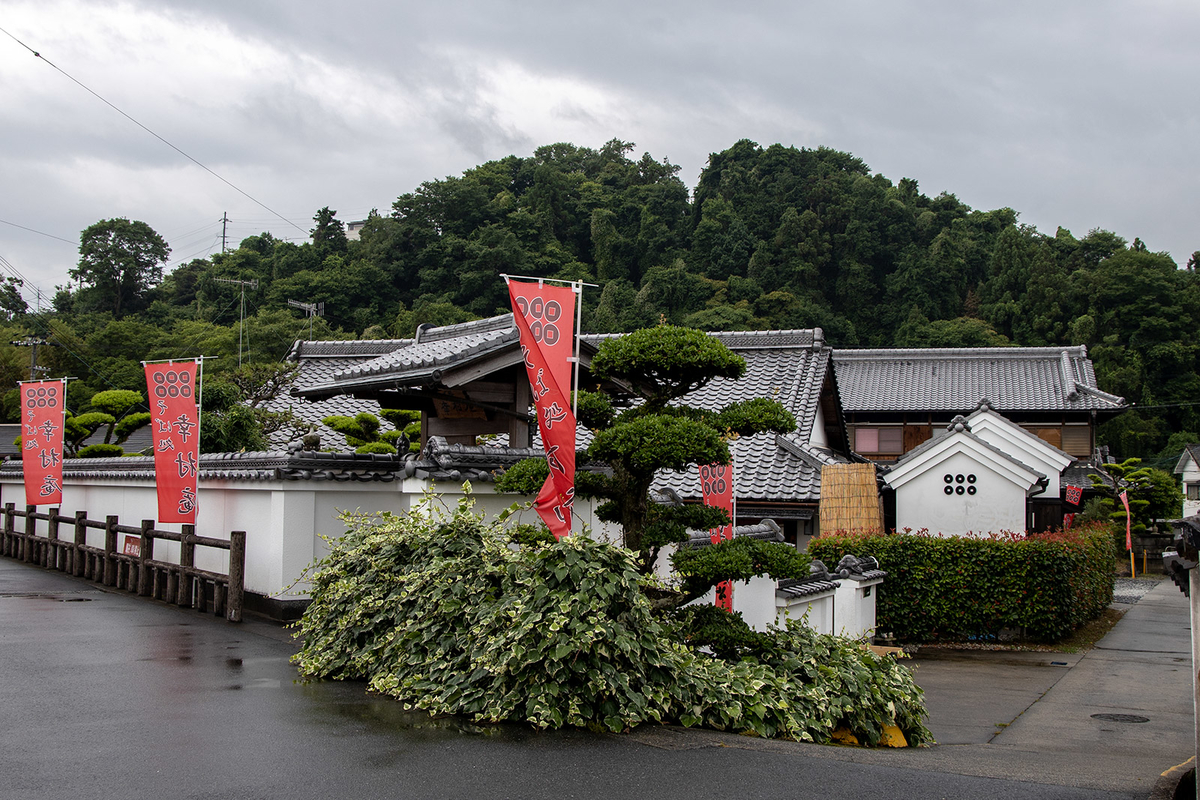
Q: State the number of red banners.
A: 6